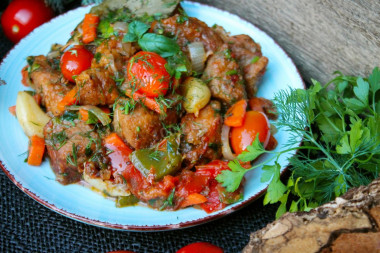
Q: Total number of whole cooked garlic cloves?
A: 2